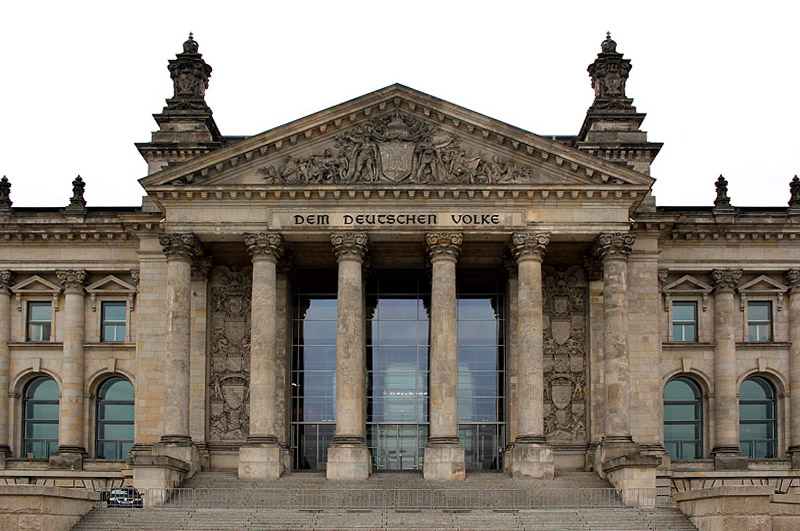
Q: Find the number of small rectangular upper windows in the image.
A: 4